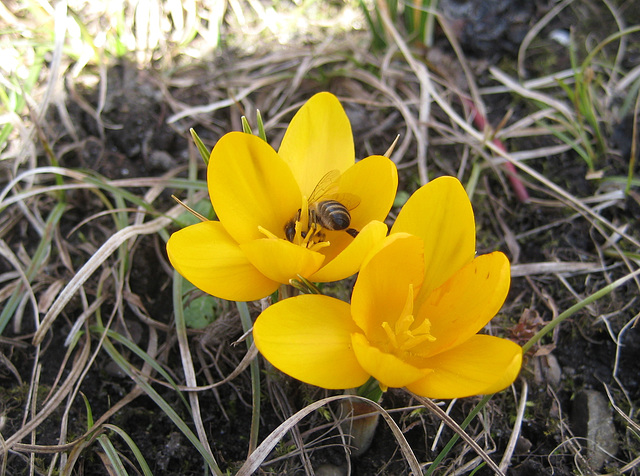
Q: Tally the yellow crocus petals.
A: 12